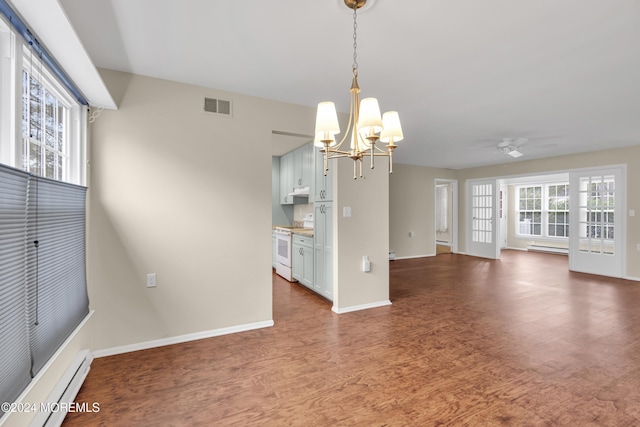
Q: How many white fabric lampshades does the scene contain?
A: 5